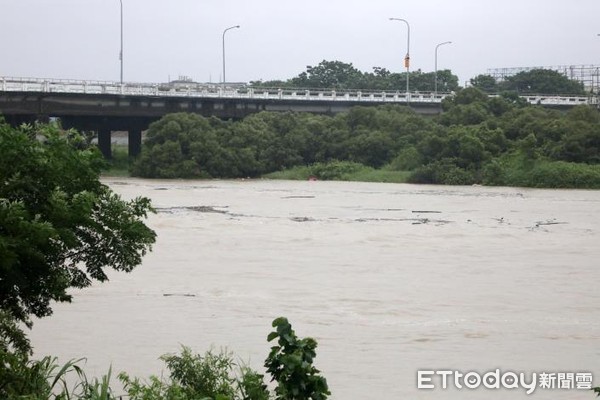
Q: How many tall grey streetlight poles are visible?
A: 4